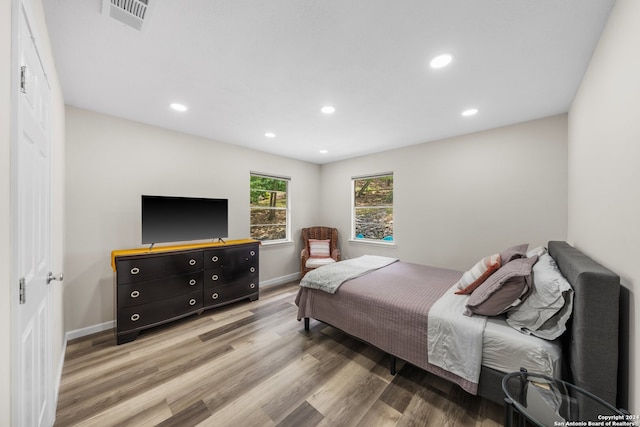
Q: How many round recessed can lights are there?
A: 6